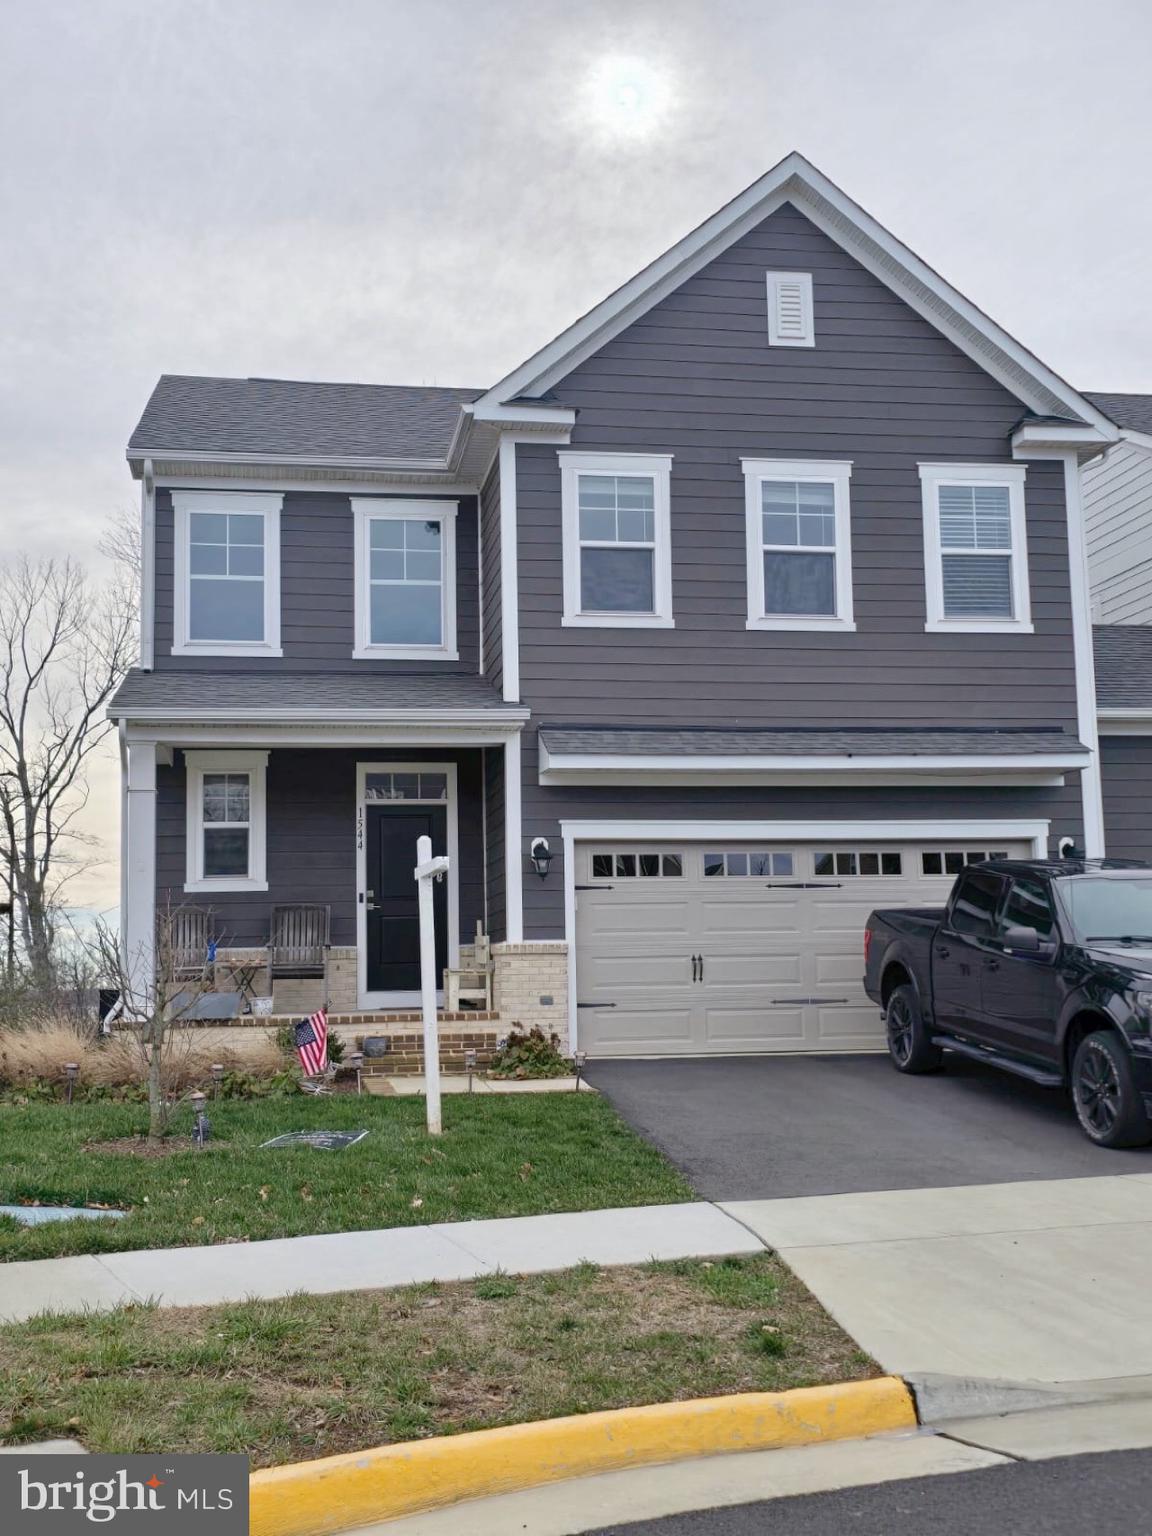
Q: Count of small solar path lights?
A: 6